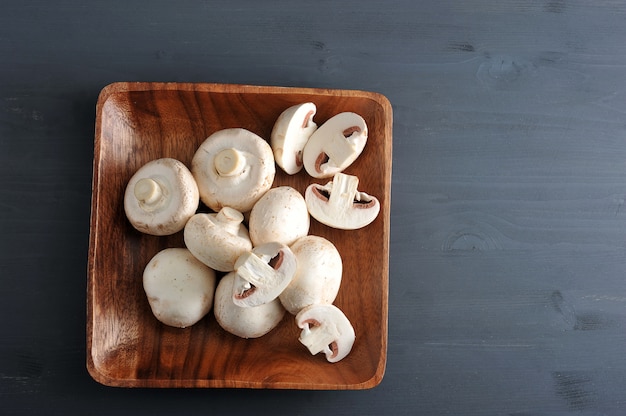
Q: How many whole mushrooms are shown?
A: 7